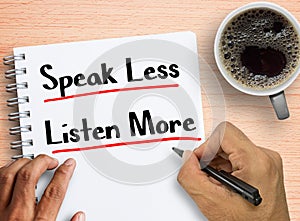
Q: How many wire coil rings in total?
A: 8